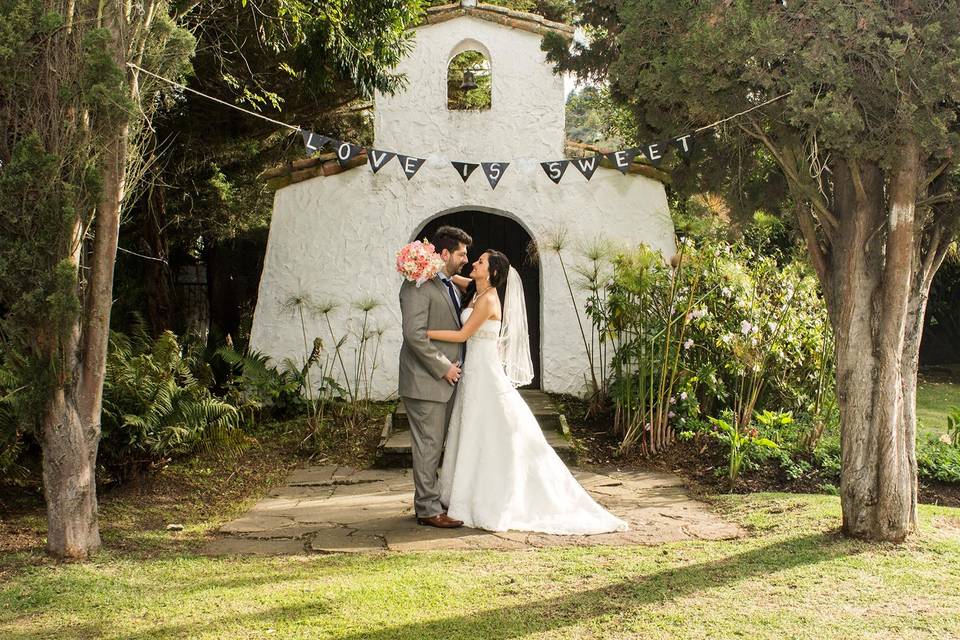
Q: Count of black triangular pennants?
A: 11